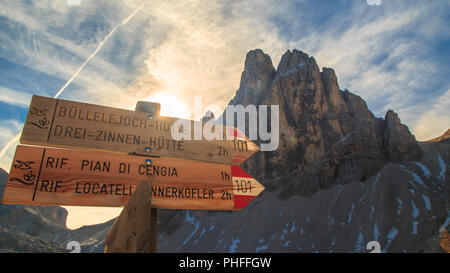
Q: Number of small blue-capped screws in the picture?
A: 3